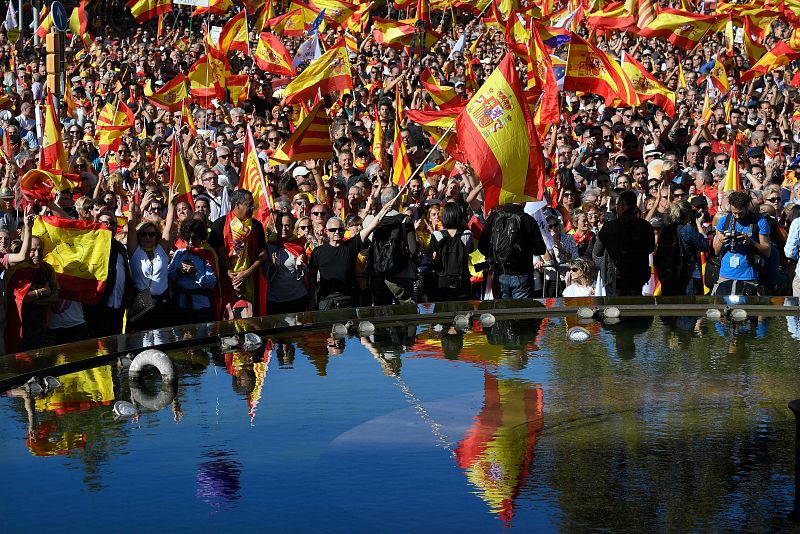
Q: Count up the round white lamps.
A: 15